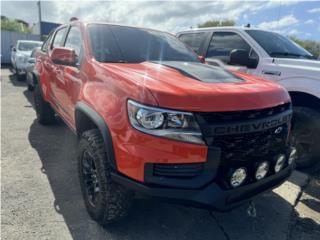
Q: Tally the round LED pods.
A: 4